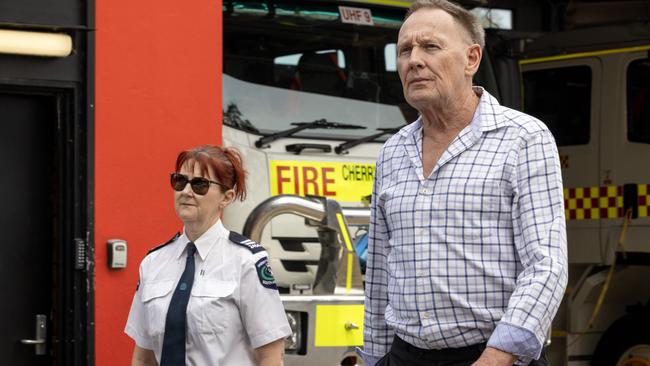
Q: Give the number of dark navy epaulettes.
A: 2